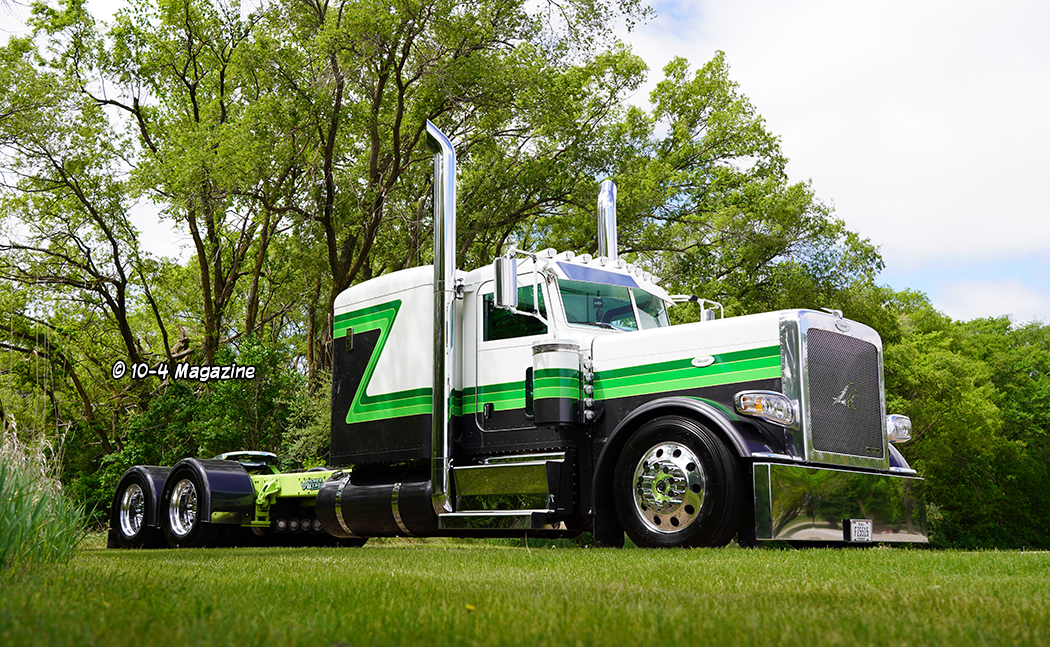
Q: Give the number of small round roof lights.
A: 9